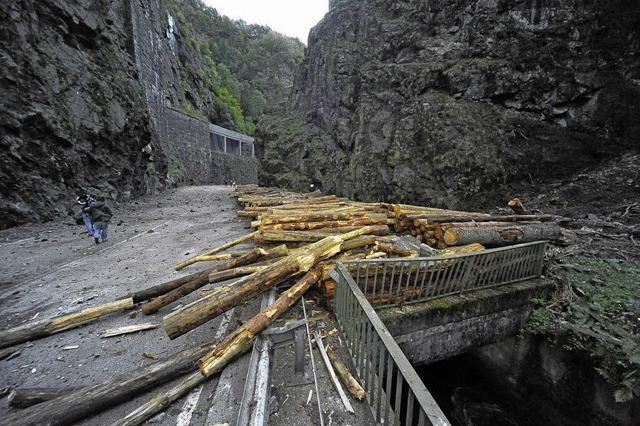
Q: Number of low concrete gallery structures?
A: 1